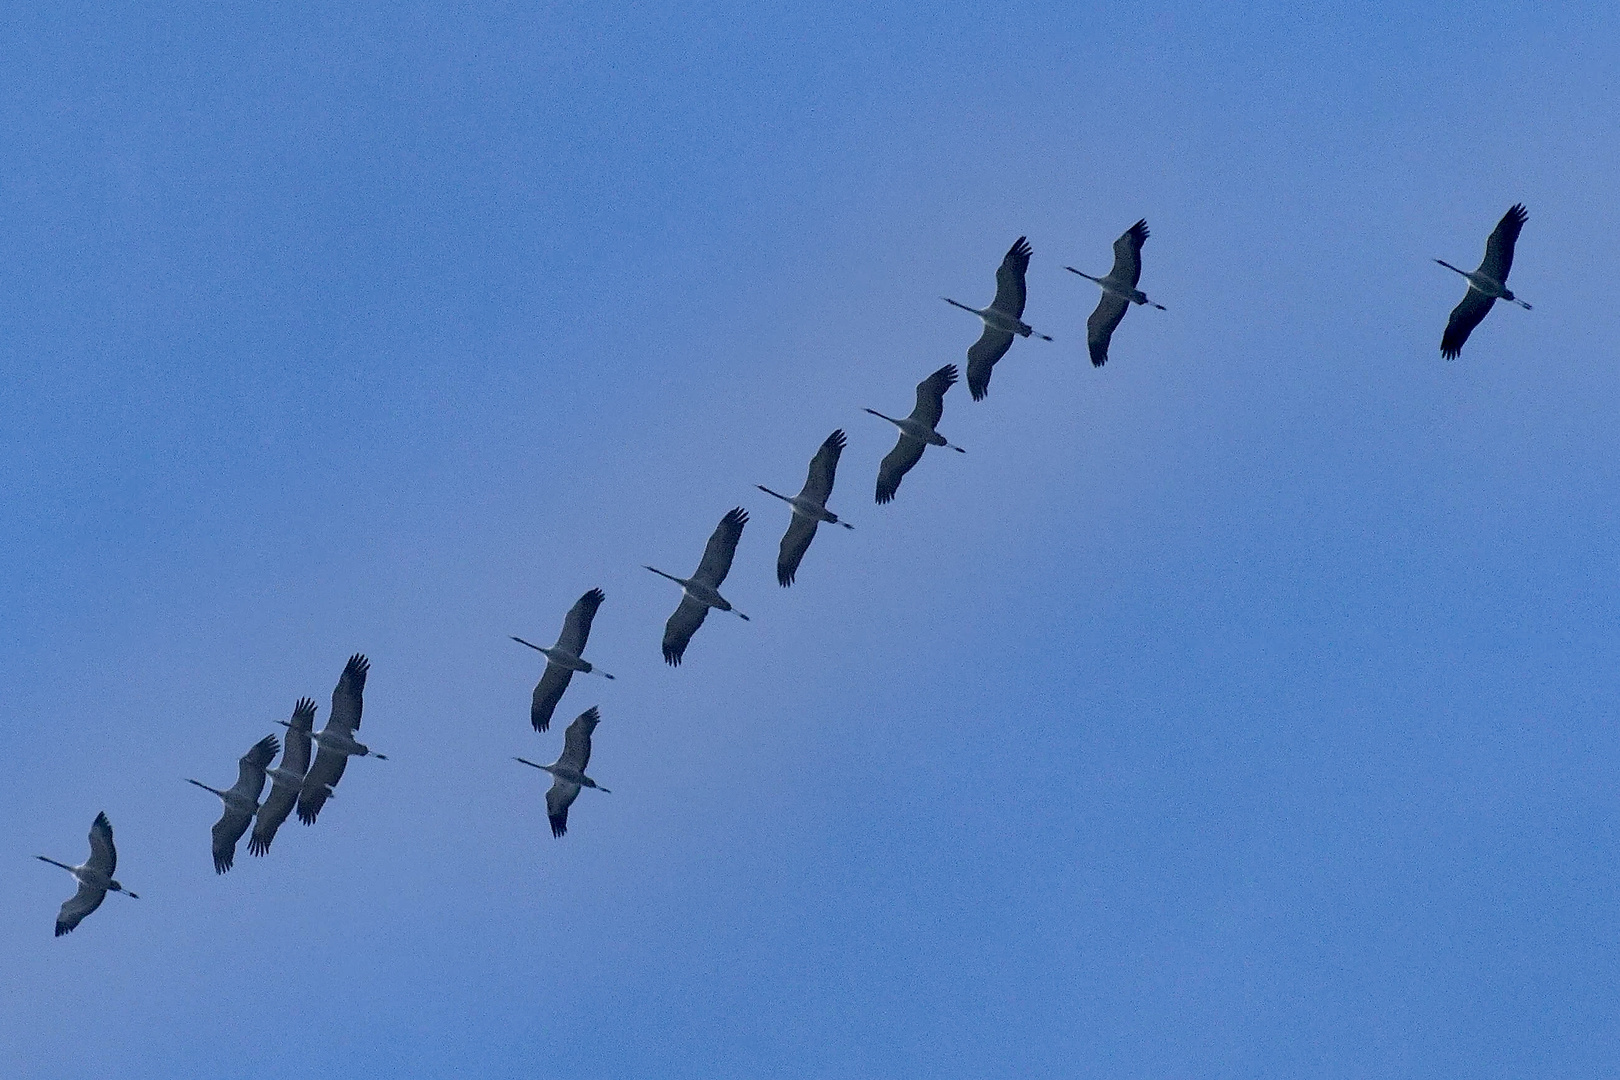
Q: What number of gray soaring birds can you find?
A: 12